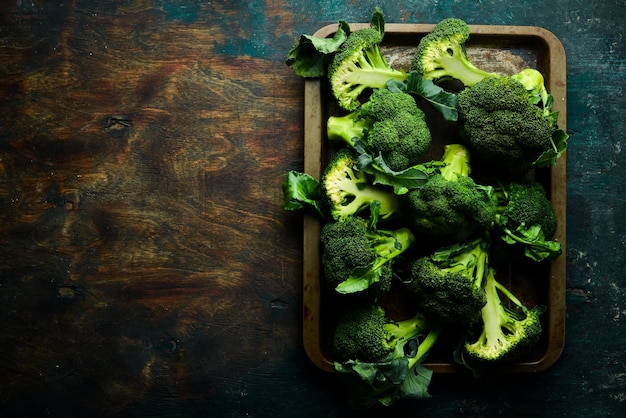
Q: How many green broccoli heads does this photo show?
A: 11